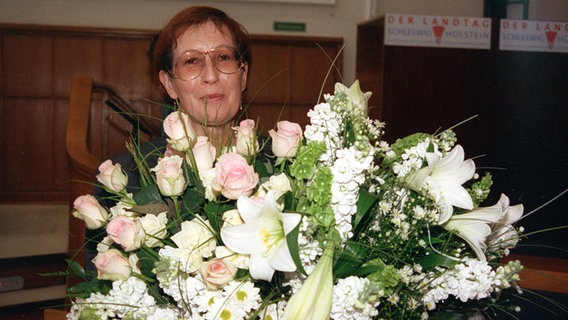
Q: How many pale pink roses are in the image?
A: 11